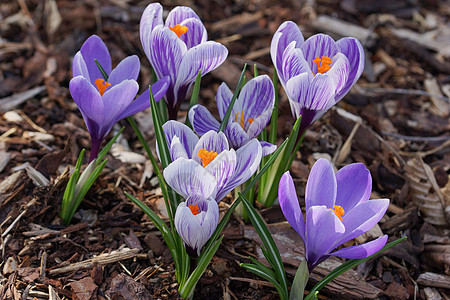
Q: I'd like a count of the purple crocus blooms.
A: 7